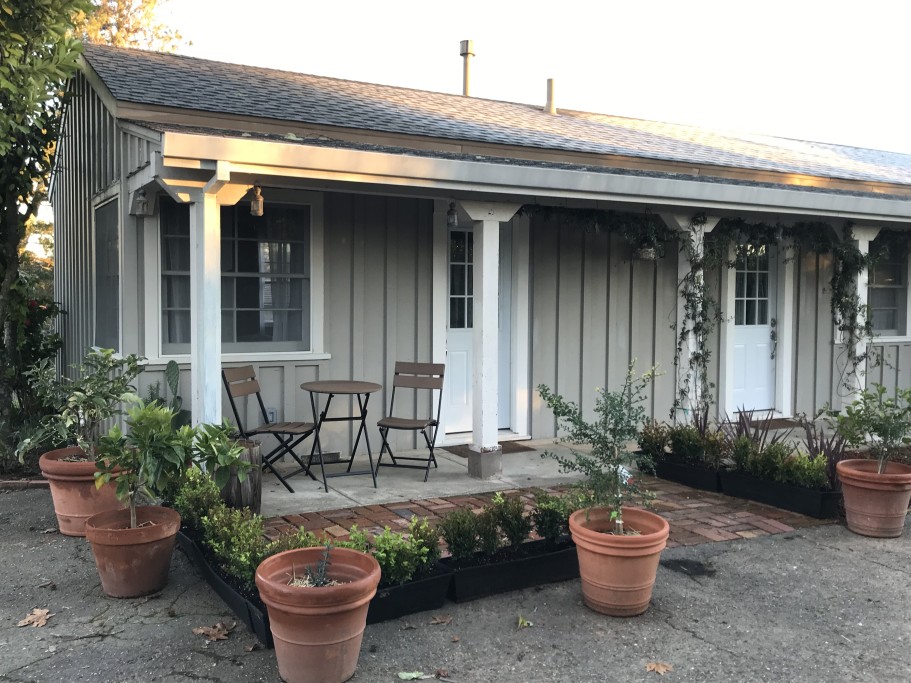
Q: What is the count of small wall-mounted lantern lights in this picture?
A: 3